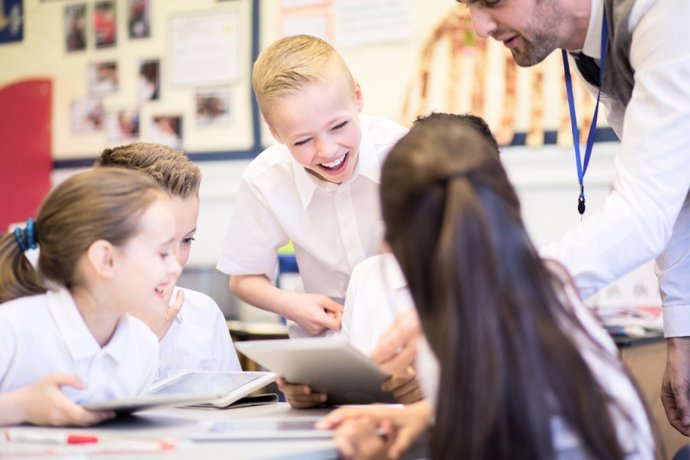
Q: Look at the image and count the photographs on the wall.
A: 9